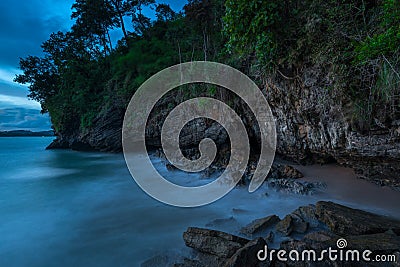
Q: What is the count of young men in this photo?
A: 0